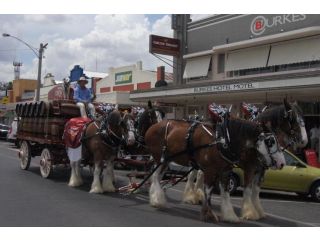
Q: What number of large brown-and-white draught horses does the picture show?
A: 4